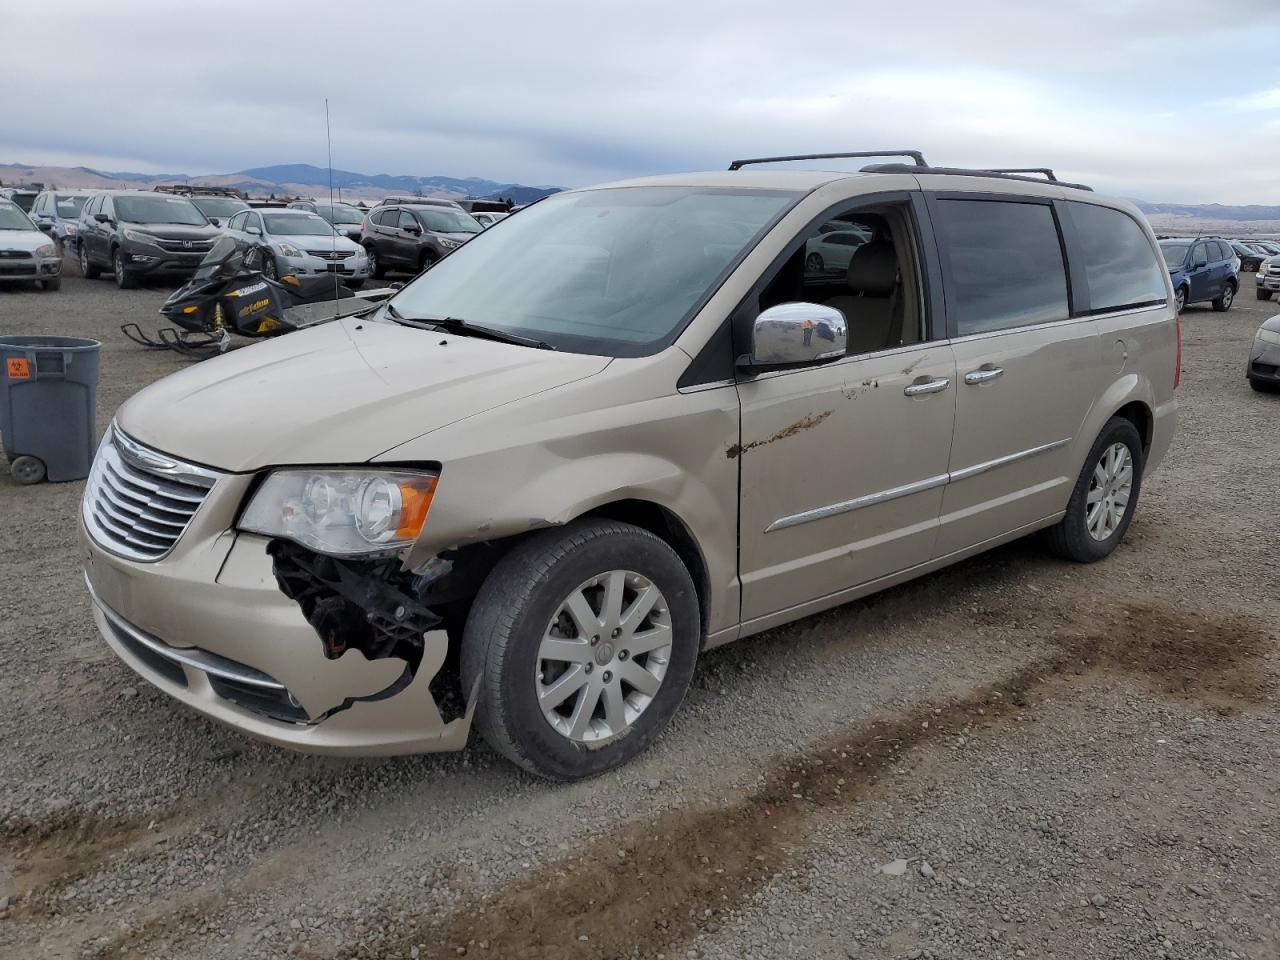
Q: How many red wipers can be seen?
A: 0